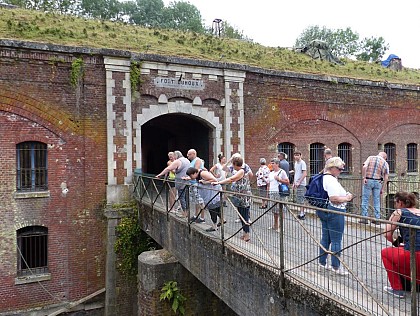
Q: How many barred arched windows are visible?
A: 7